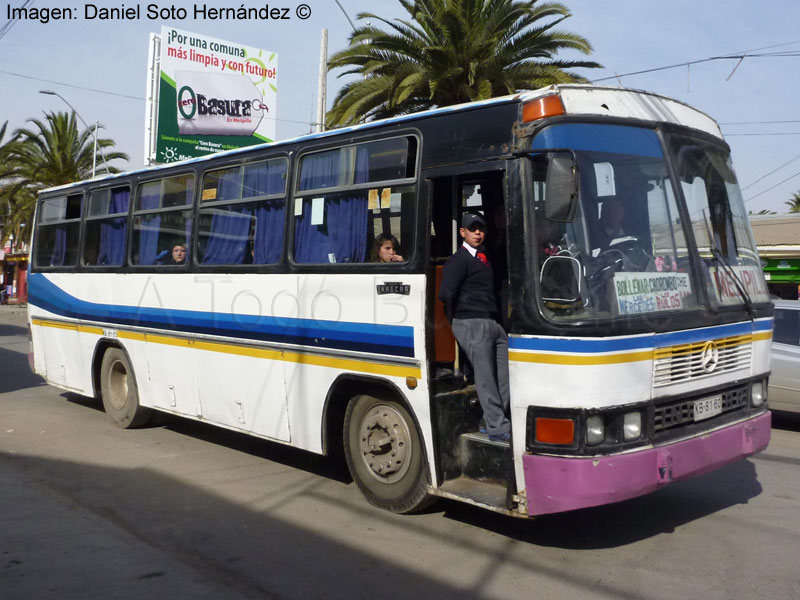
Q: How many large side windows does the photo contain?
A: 5